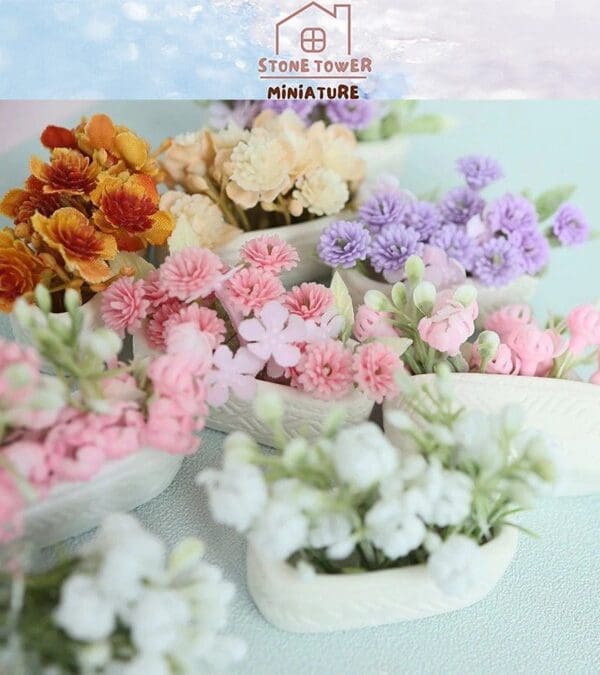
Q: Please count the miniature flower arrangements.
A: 9